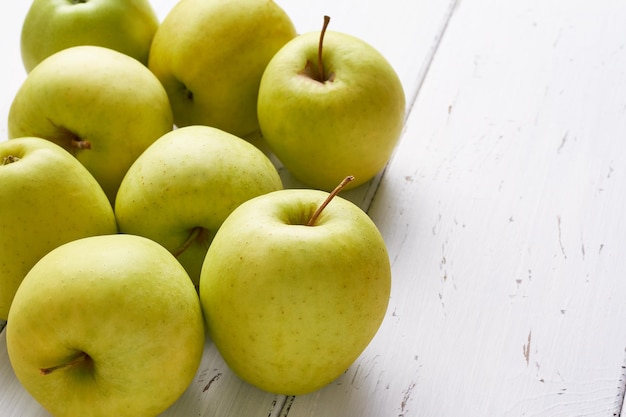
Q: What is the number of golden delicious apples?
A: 8